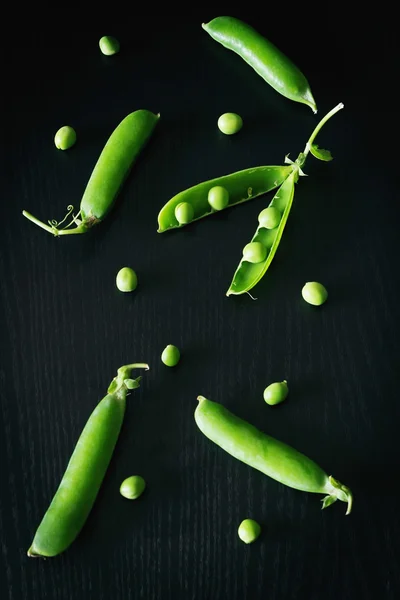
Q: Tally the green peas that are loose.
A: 9